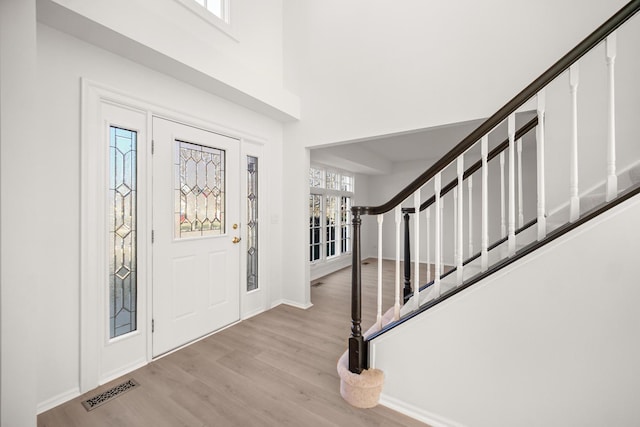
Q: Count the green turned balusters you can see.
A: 0